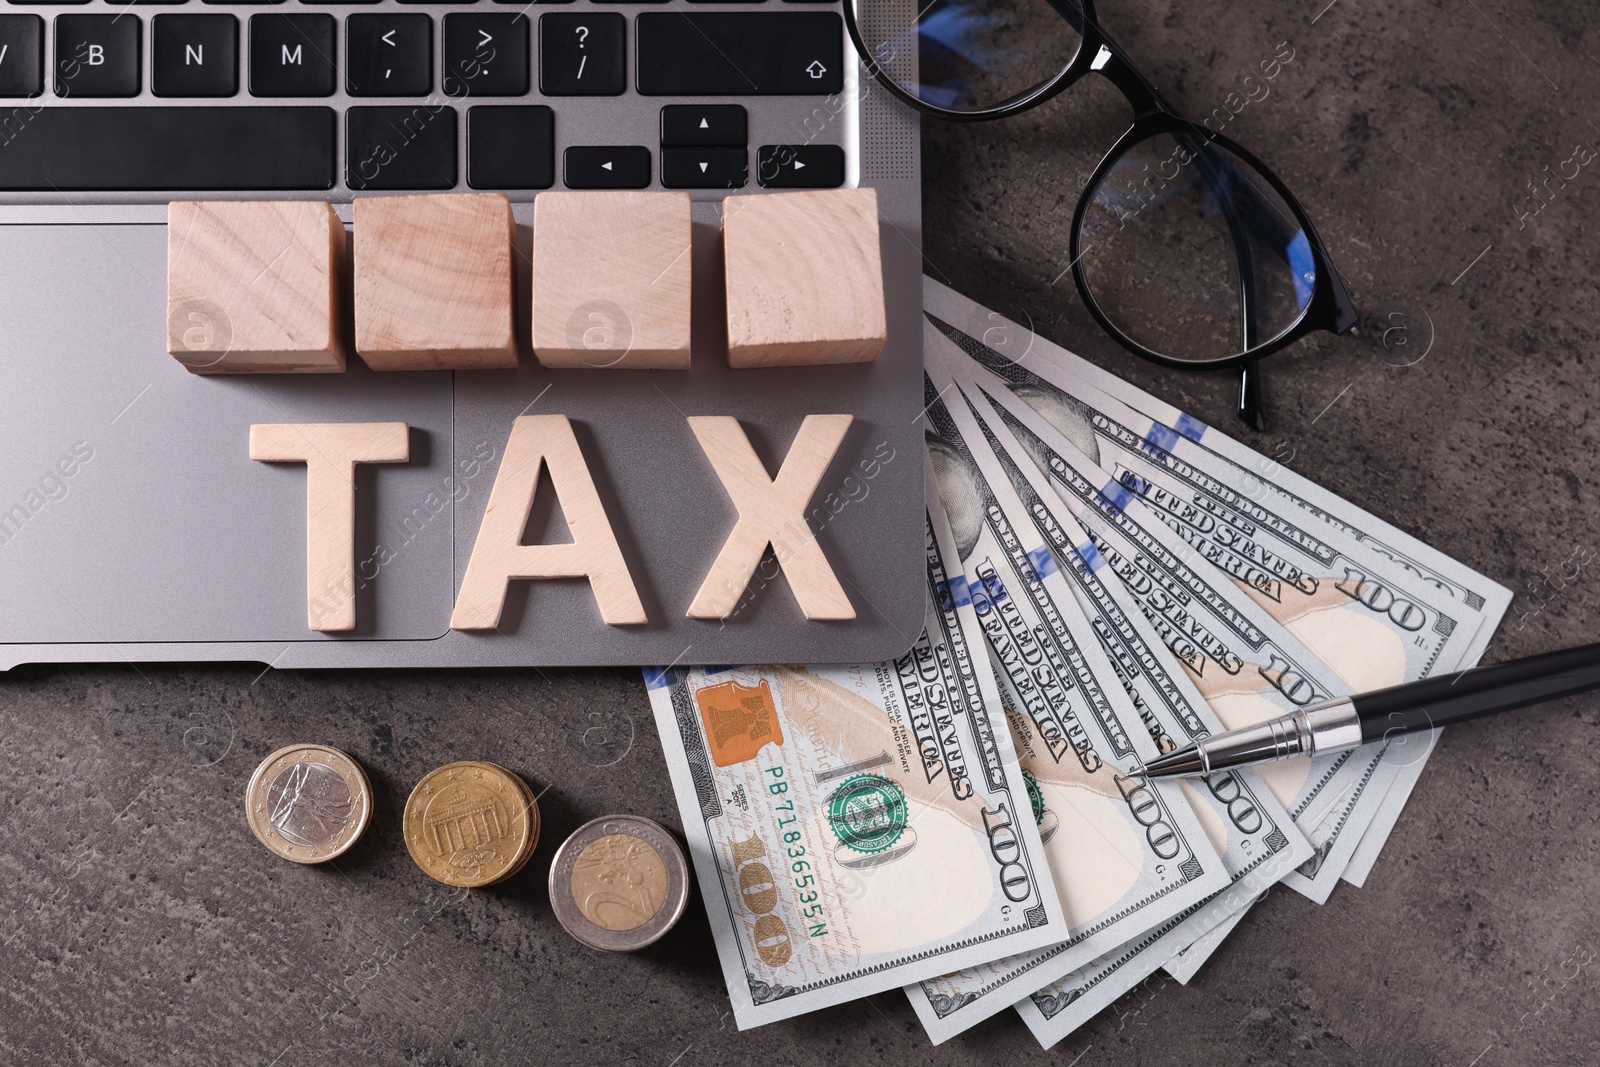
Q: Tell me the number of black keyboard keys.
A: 15